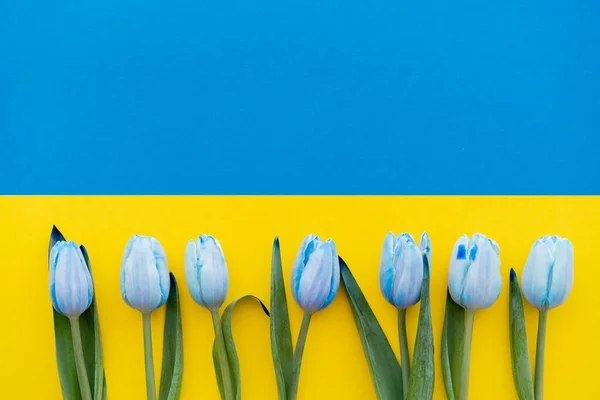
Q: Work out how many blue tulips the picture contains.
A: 7